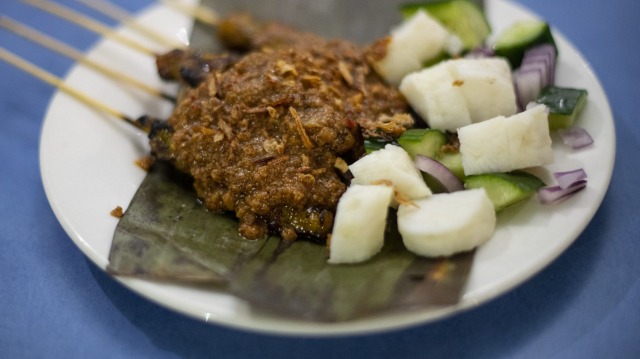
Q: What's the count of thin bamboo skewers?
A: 5